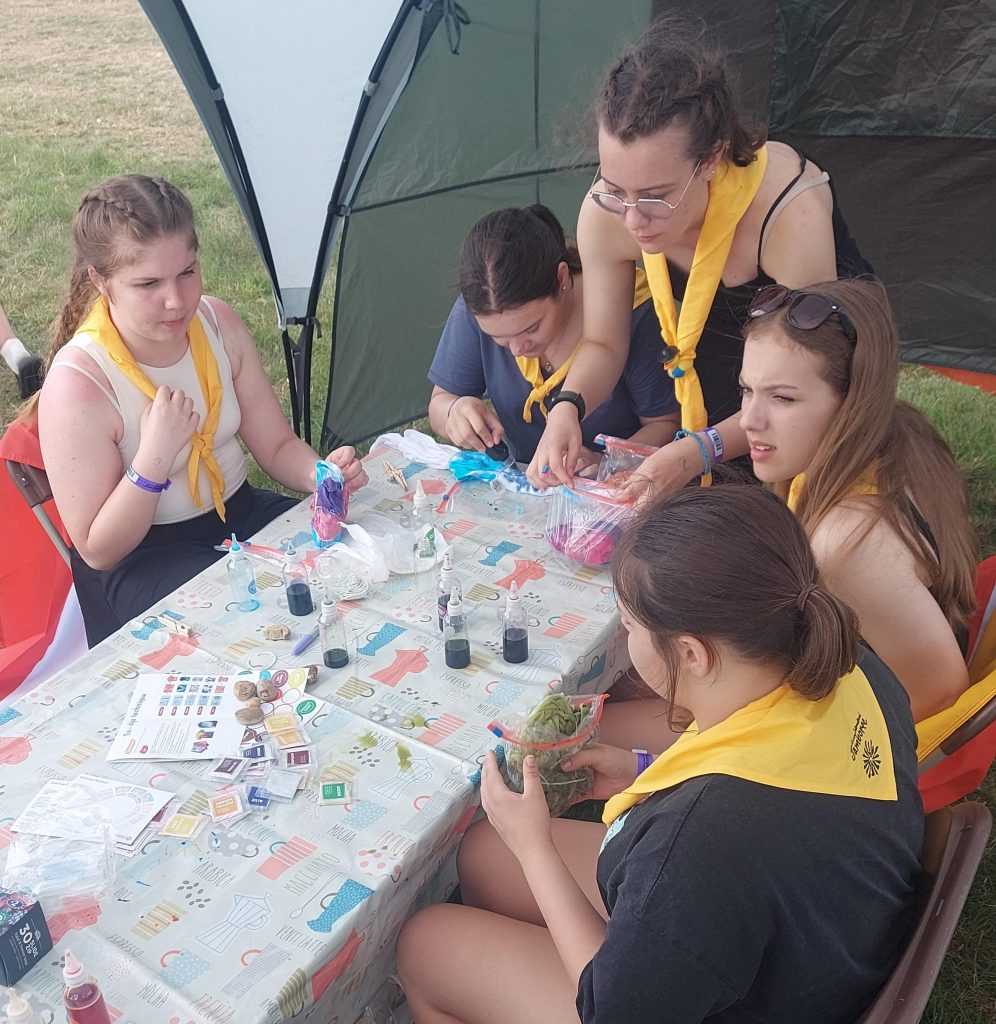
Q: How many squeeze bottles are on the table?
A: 10